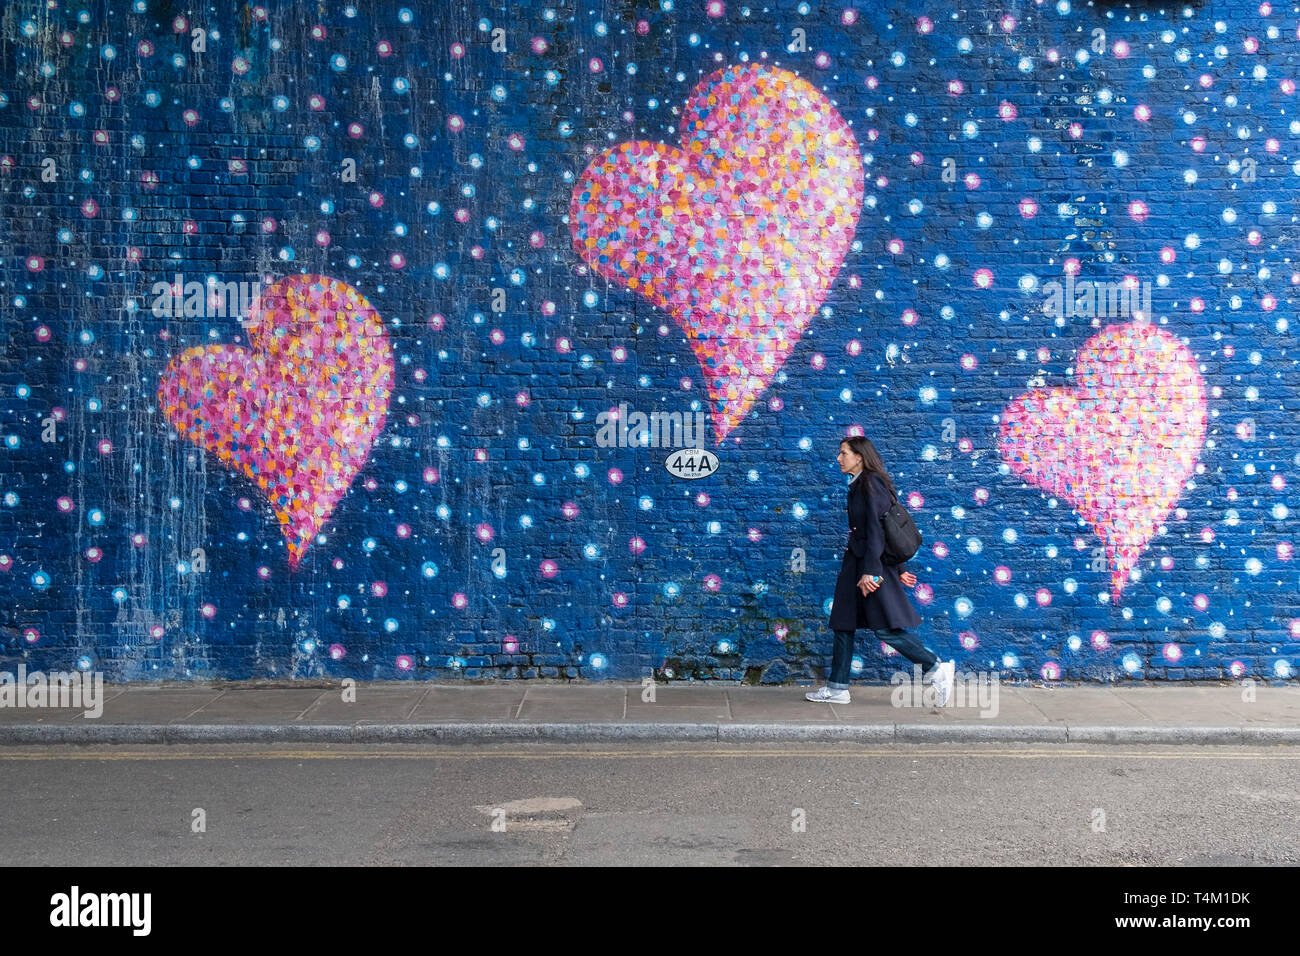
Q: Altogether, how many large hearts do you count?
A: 3